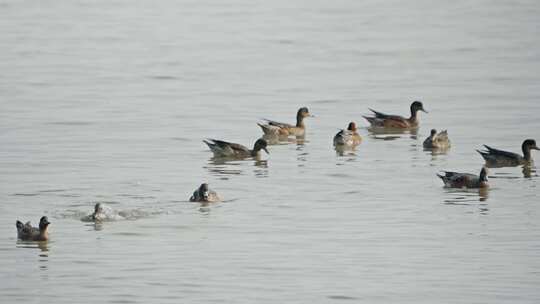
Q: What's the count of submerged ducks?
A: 1